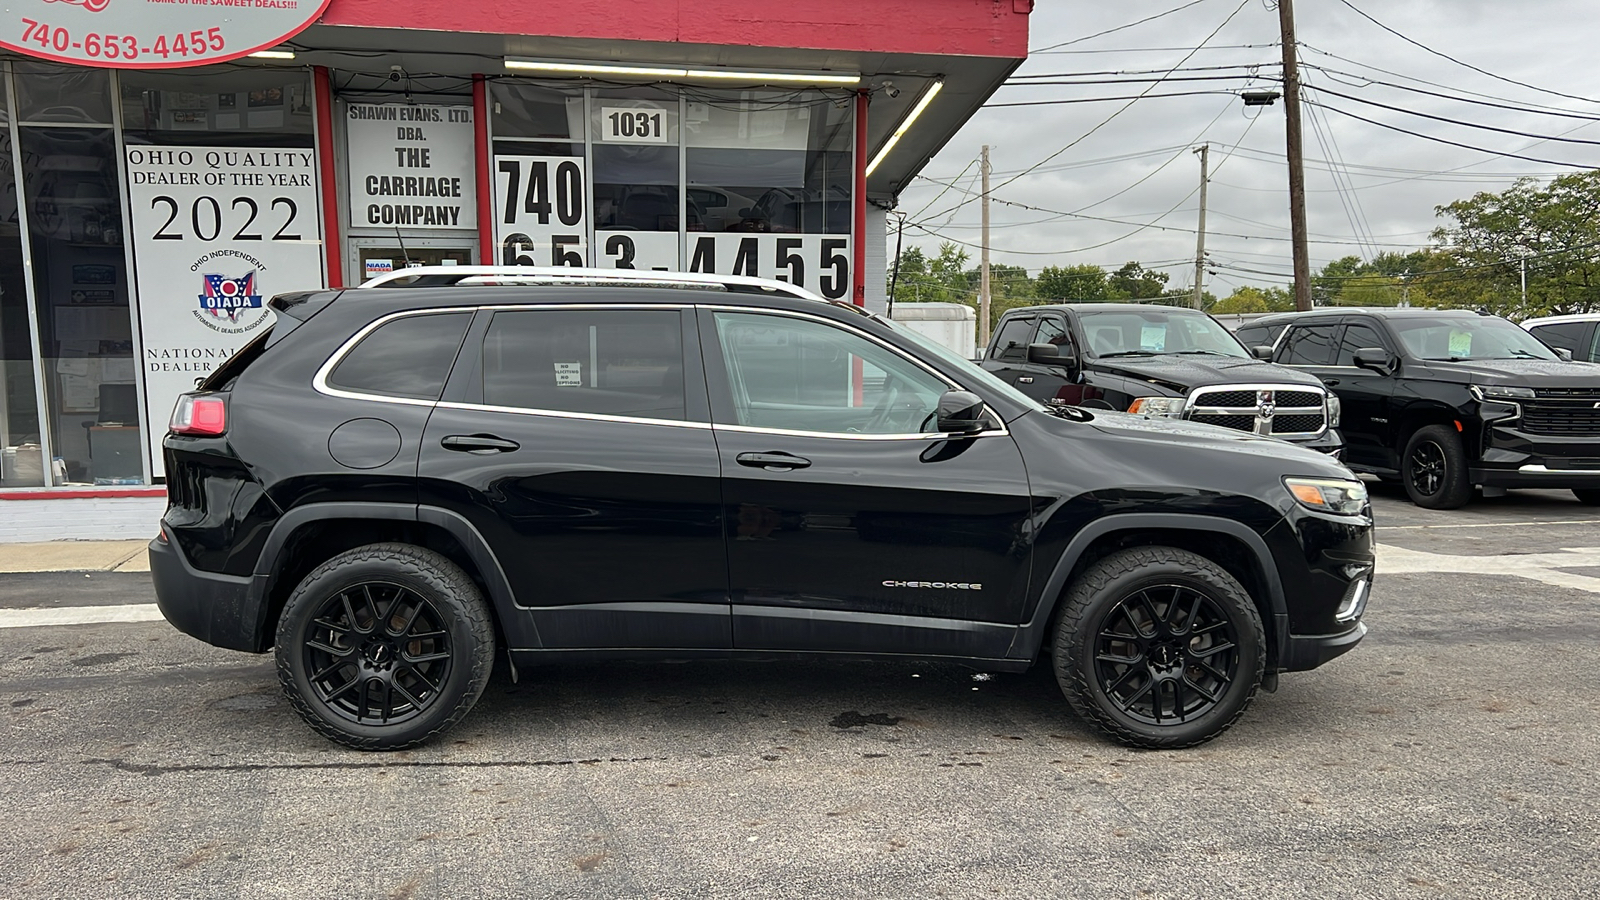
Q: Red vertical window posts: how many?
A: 3